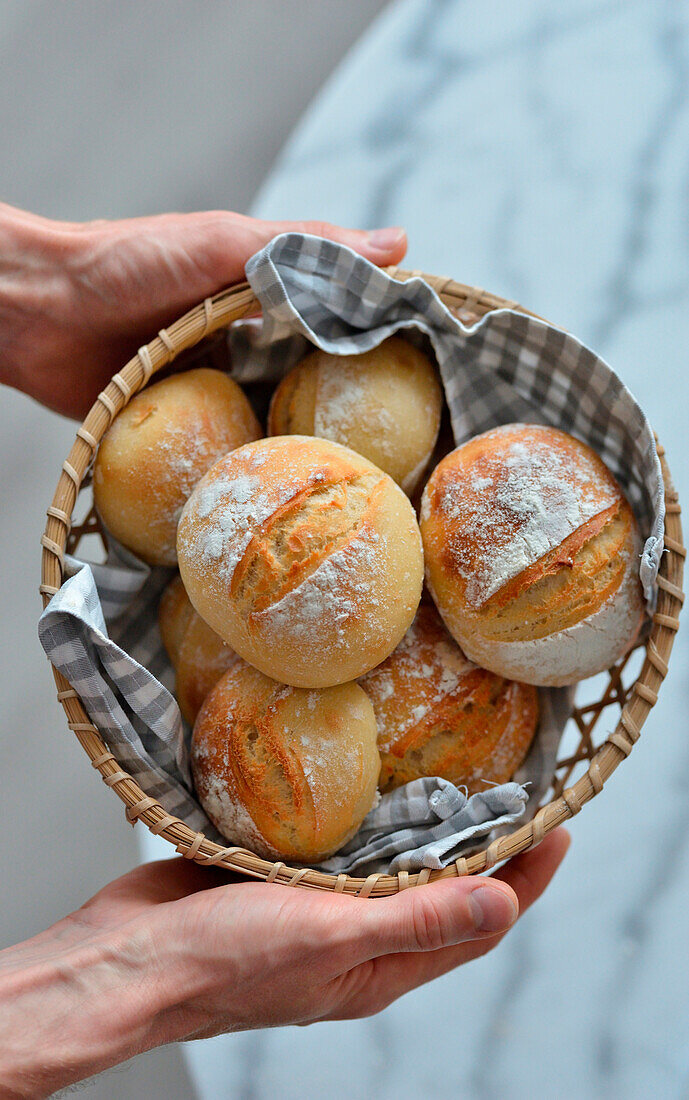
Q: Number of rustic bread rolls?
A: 7